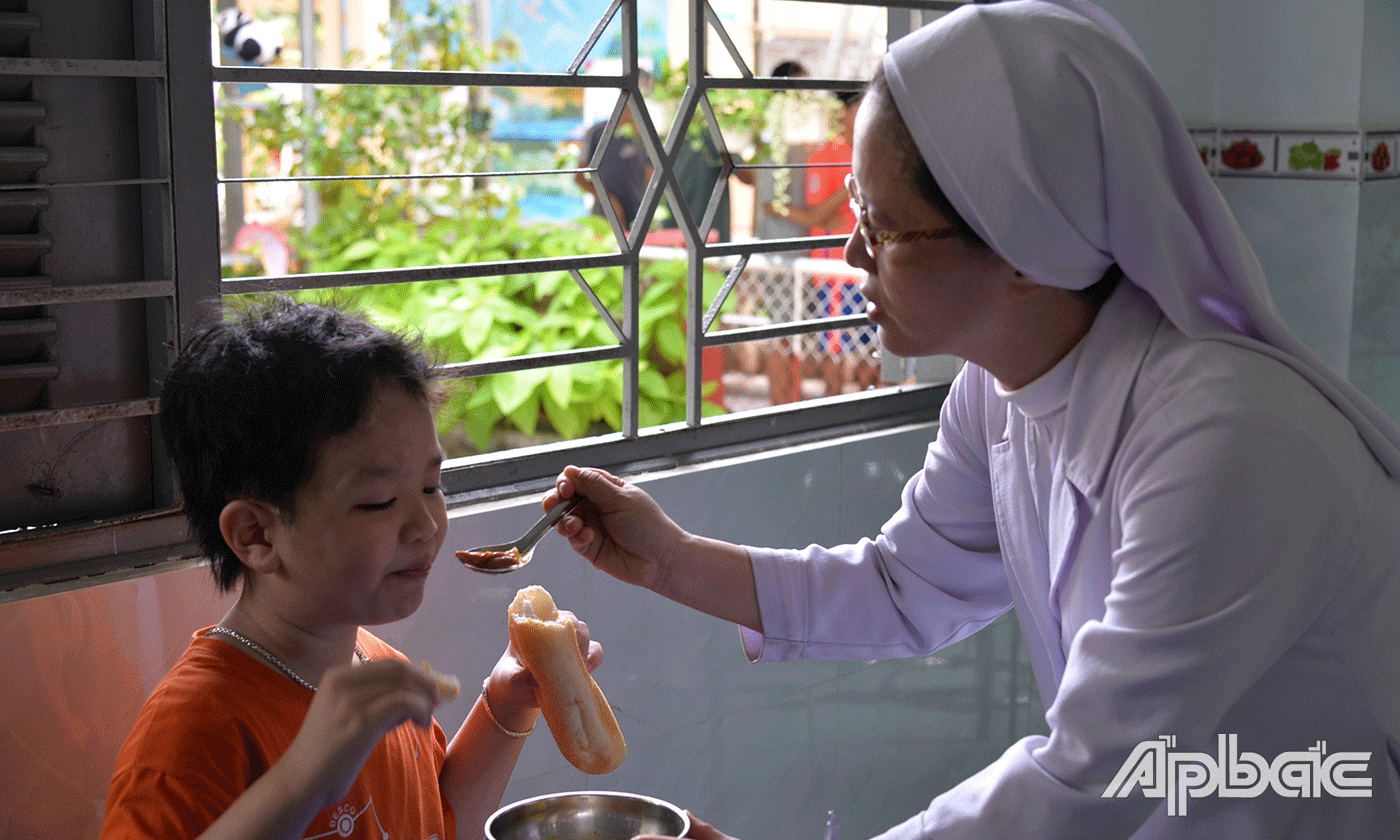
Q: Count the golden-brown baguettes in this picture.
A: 1